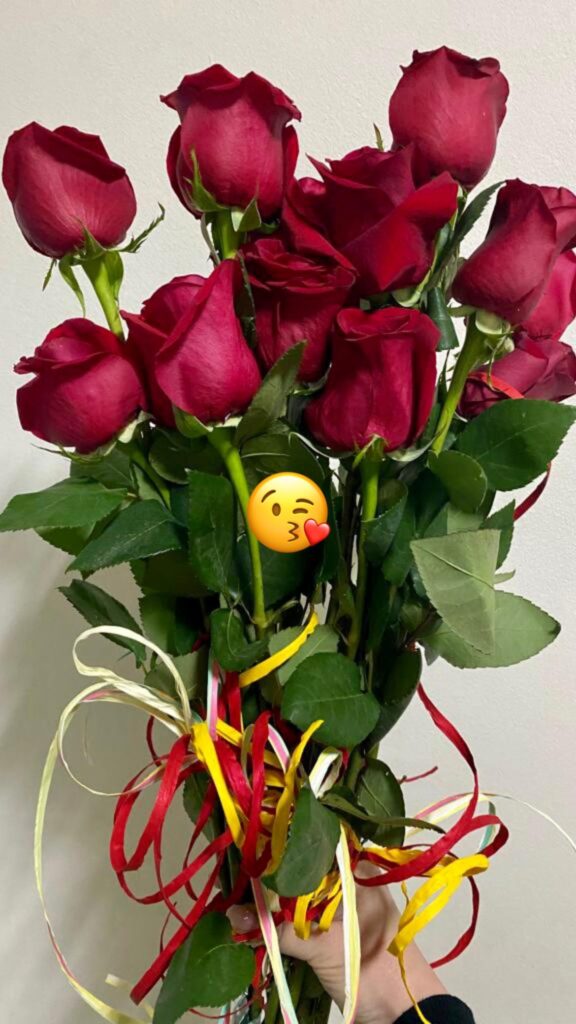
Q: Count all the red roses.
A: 11